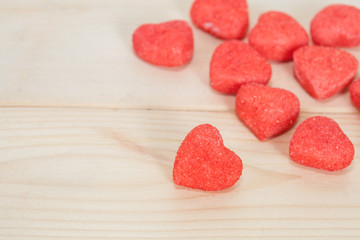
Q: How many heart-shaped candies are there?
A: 10